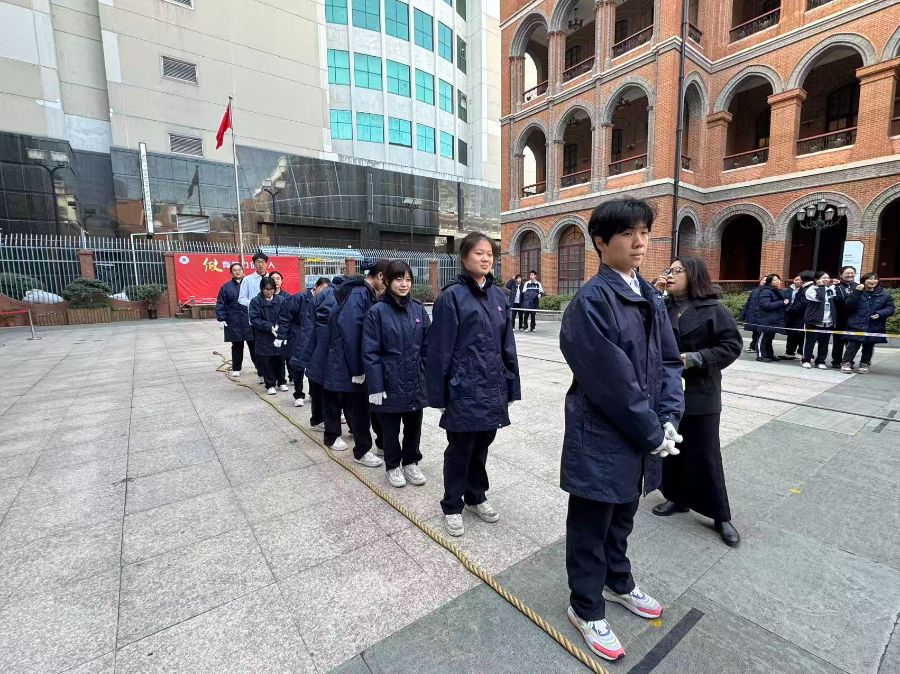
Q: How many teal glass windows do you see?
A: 15